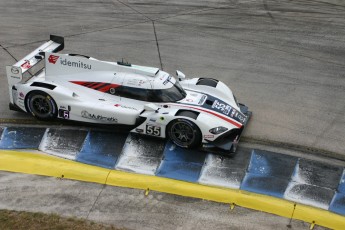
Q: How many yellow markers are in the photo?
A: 3